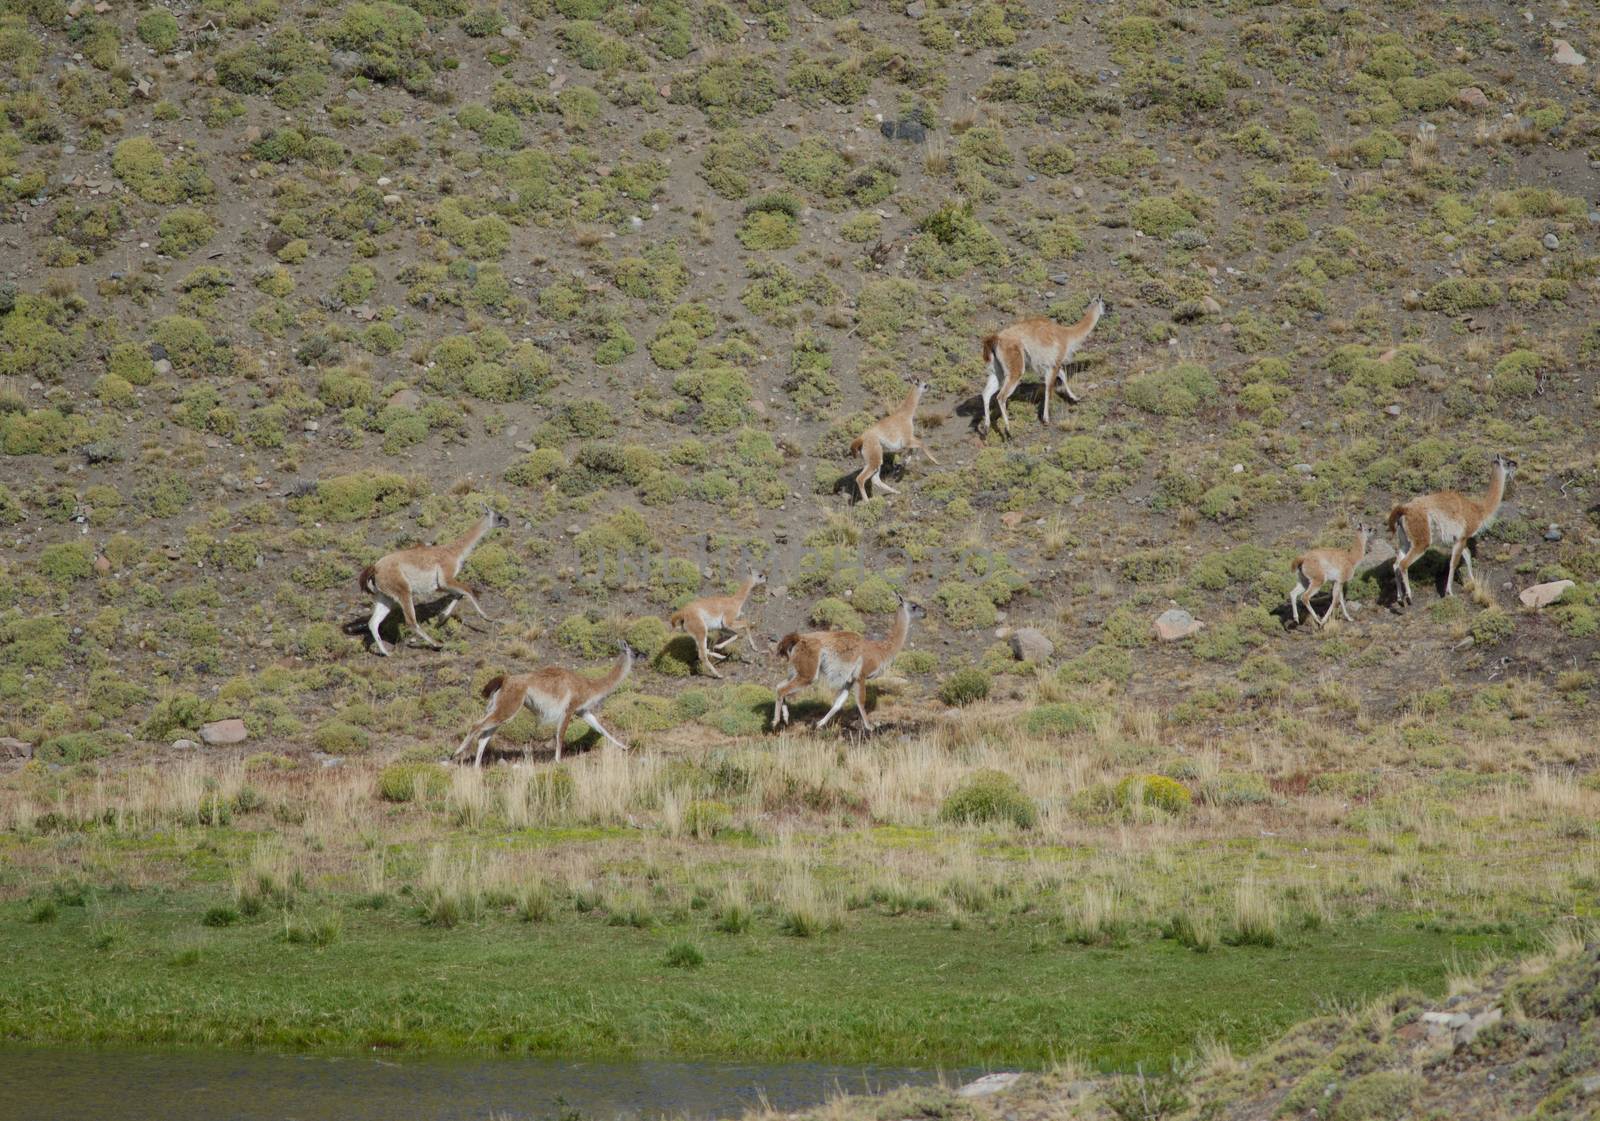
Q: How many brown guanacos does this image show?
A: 8